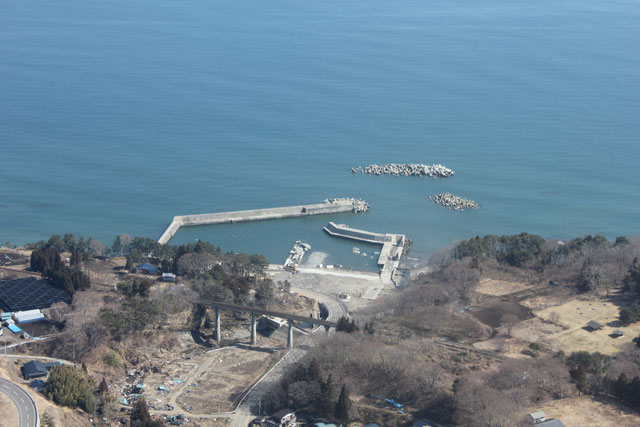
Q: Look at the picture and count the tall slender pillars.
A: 3